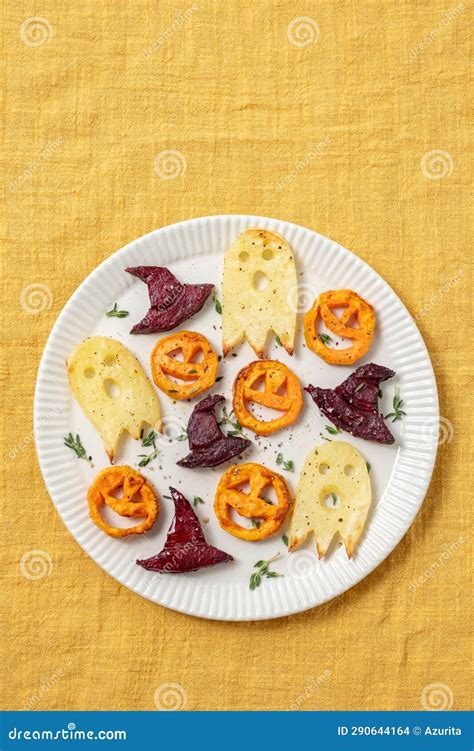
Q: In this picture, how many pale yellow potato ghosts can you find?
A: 3